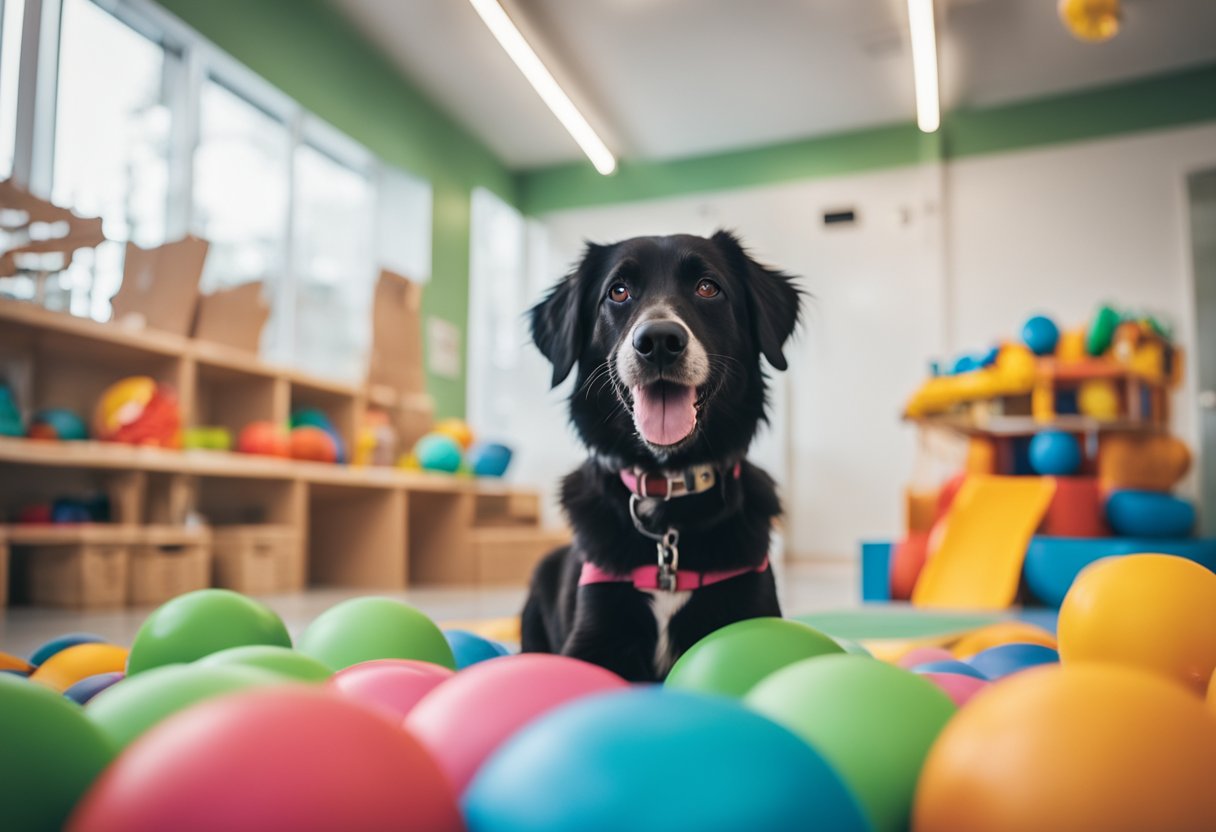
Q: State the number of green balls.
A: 7